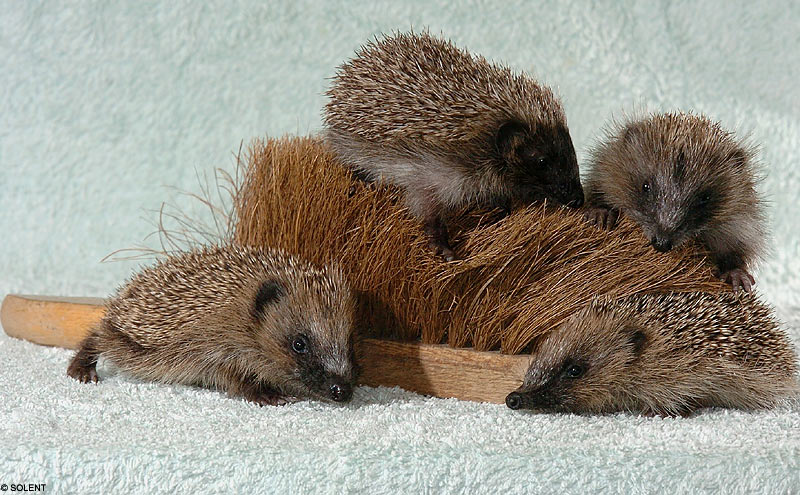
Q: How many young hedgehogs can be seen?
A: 4